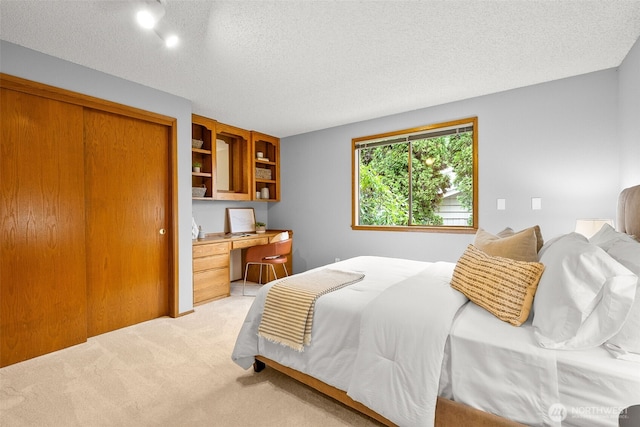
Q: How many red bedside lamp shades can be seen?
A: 0